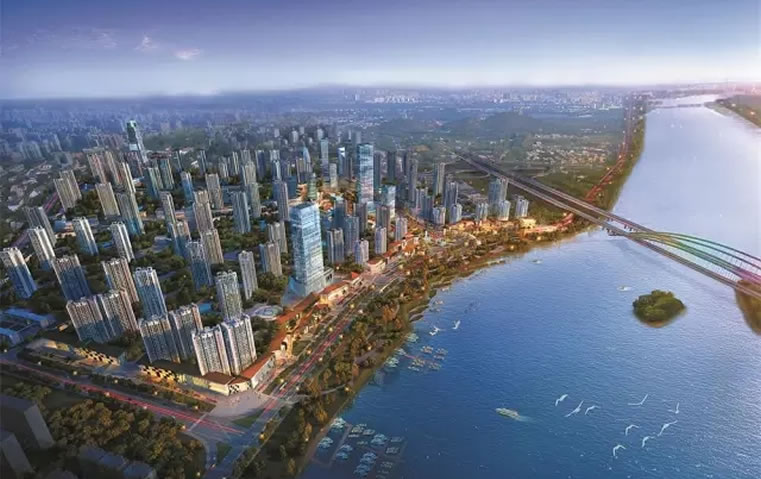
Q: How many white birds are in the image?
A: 12